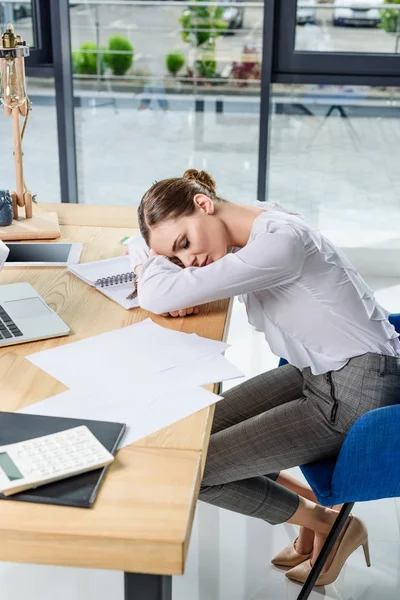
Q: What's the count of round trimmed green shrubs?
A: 3